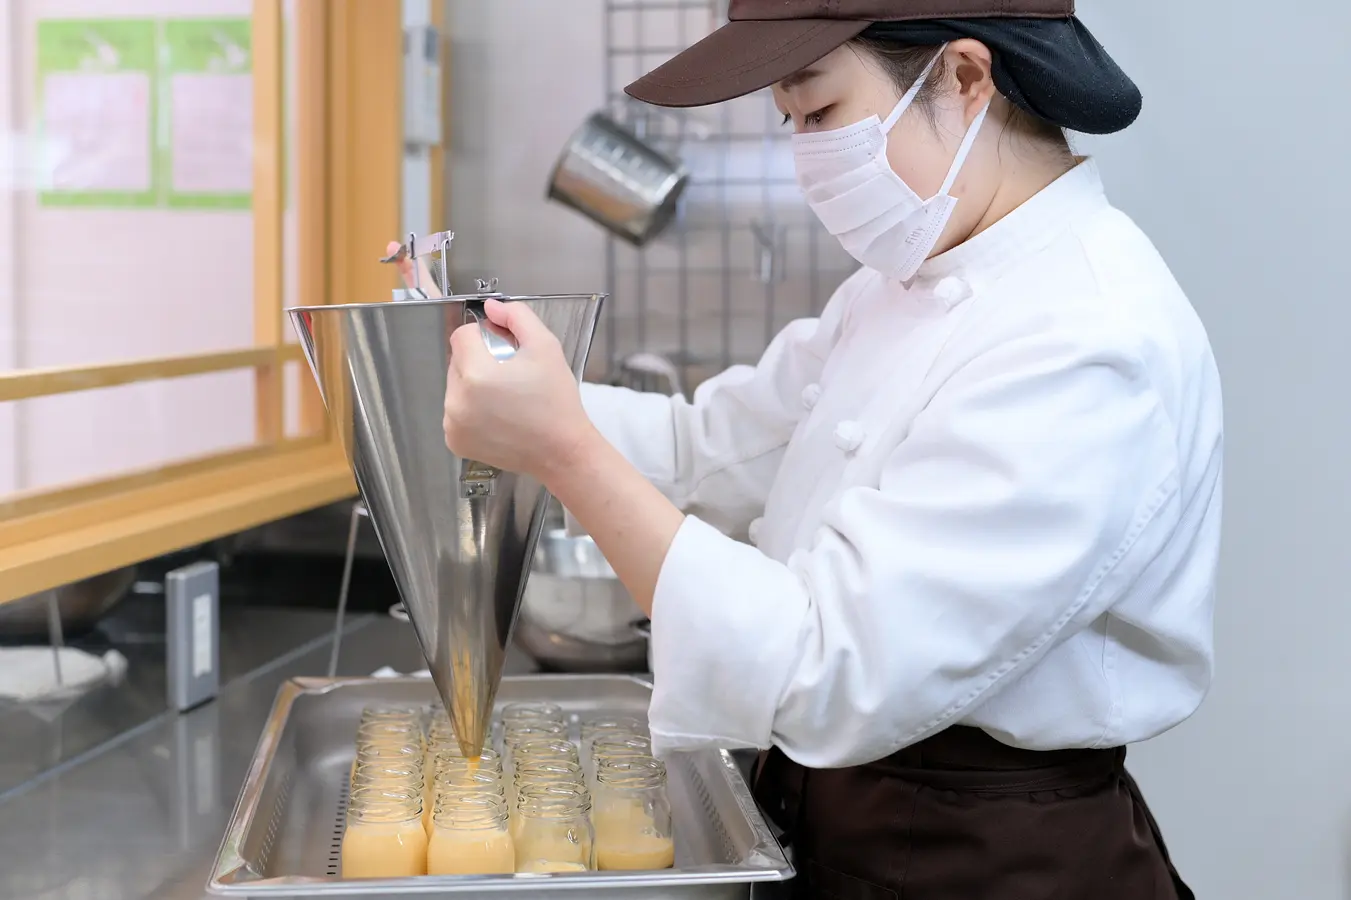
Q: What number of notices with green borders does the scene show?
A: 2